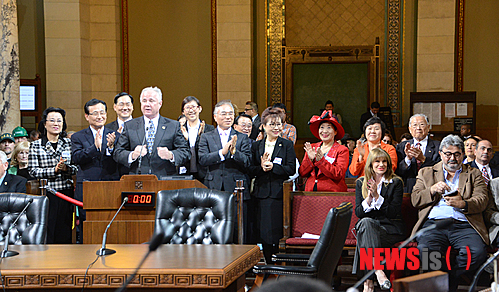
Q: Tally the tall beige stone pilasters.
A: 3